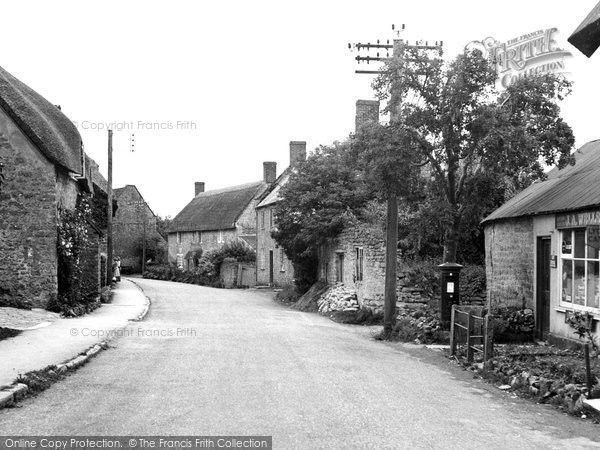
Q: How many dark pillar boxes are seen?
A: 1